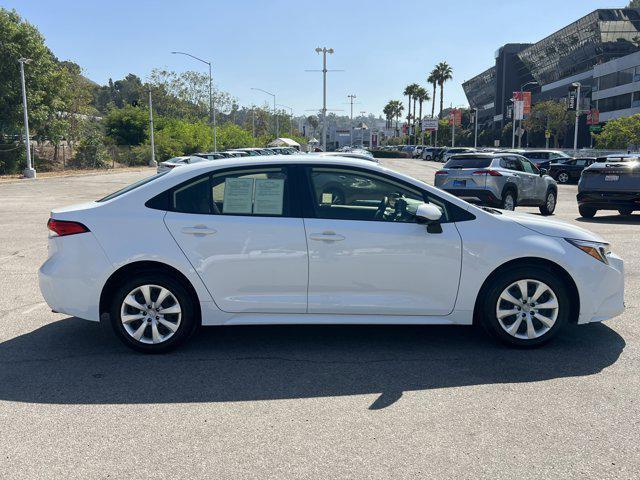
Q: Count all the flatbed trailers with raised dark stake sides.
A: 0